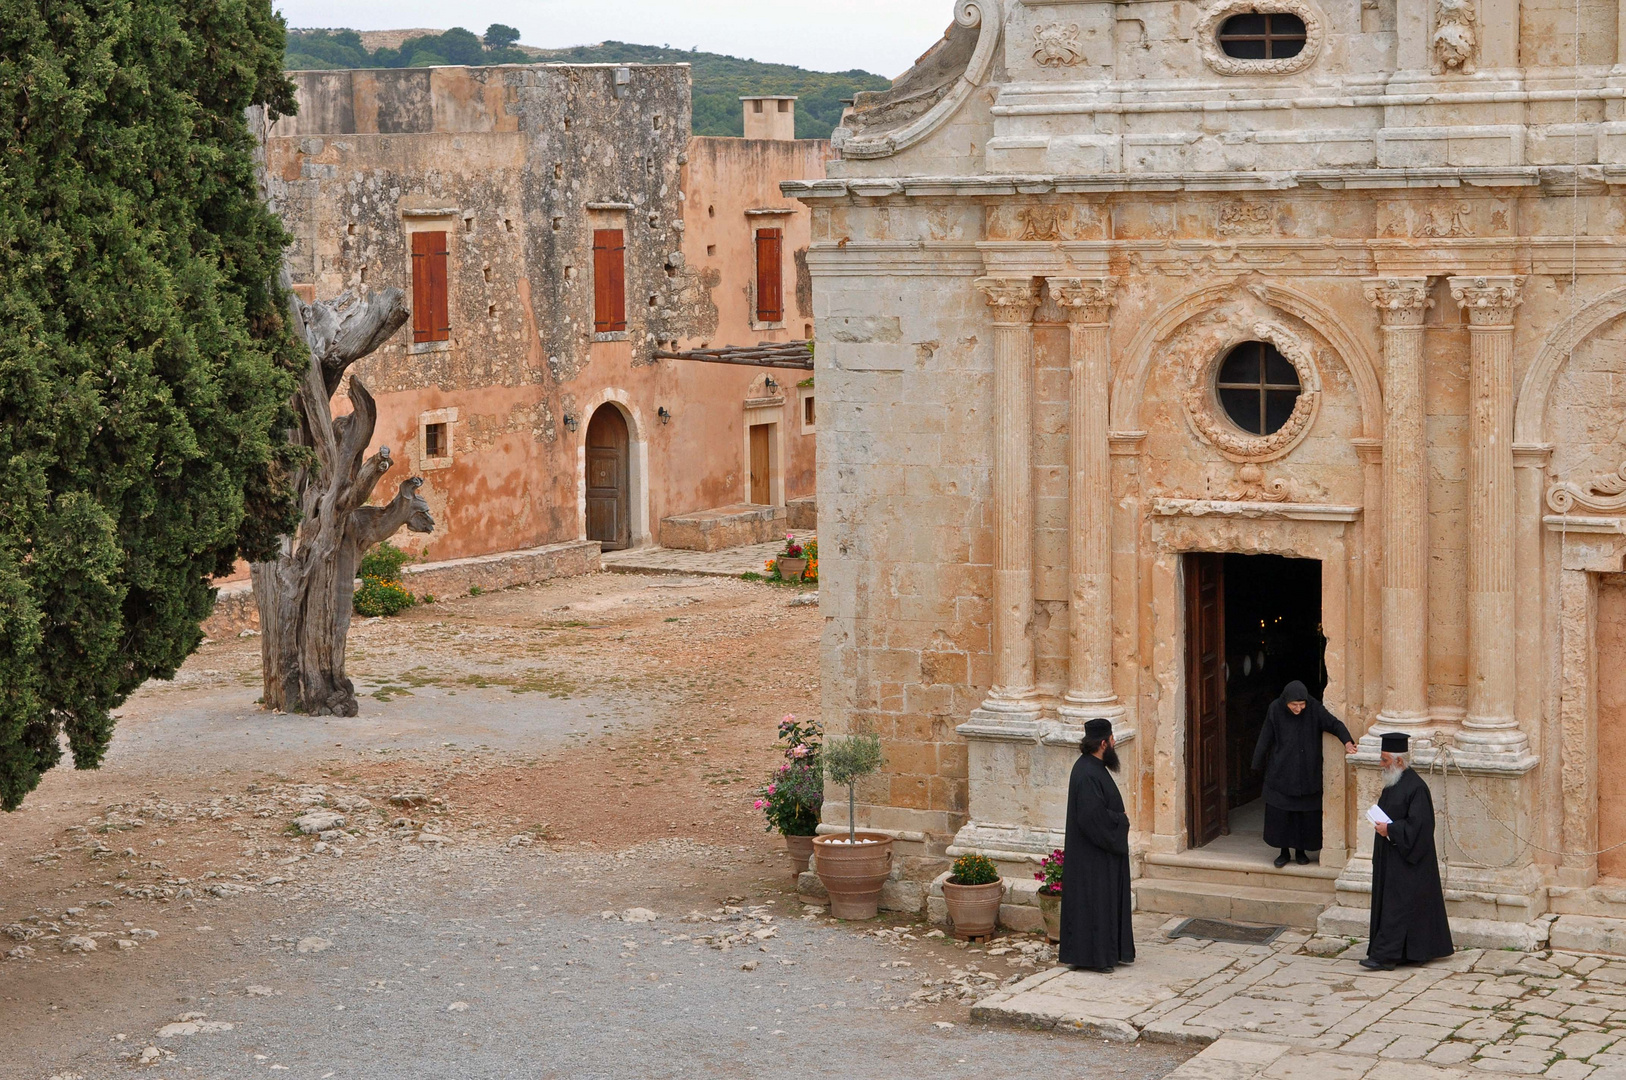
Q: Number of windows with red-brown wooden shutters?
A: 3